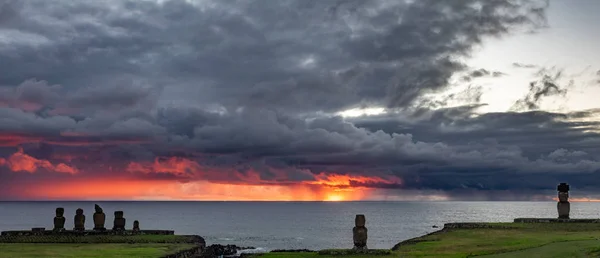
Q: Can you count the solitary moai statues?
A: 2